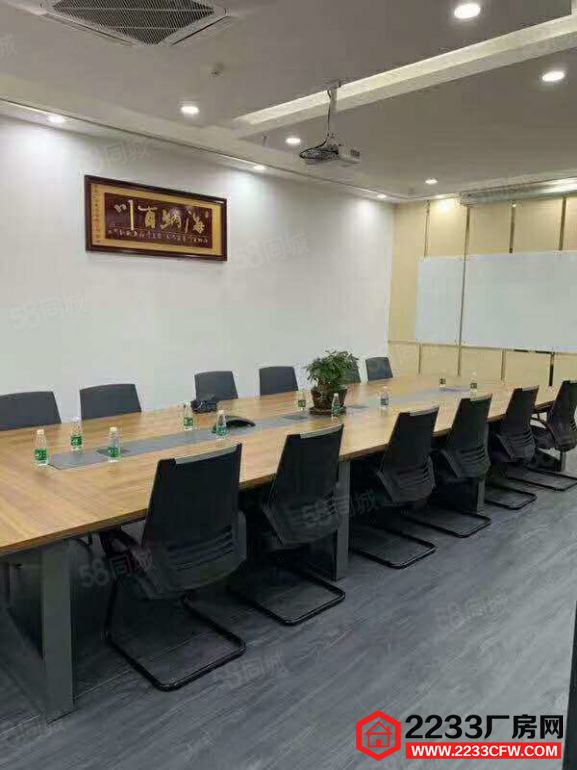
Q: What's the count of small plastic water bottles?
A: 10